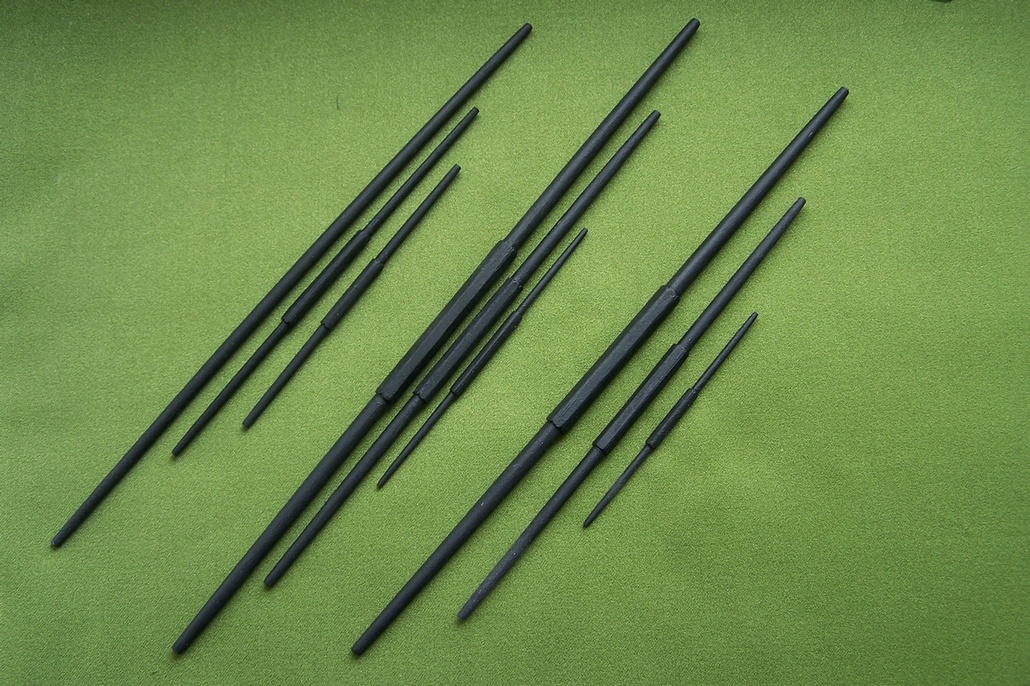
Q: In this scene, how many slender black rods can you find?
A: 9